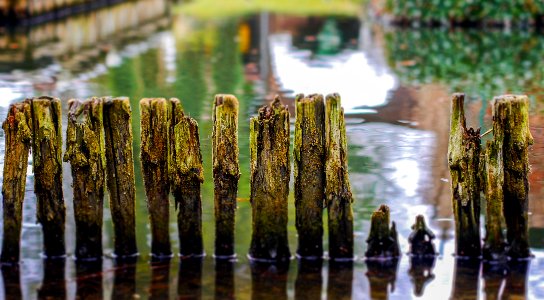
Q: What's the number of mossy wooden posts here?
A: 15